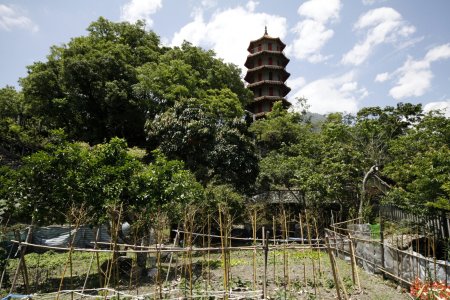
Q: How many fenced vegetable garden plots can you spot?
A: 1